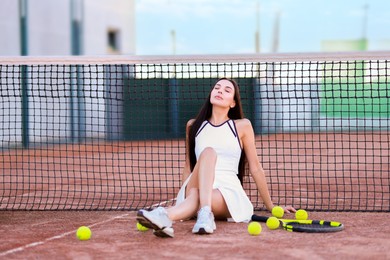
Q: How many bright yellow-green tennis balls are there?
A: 6